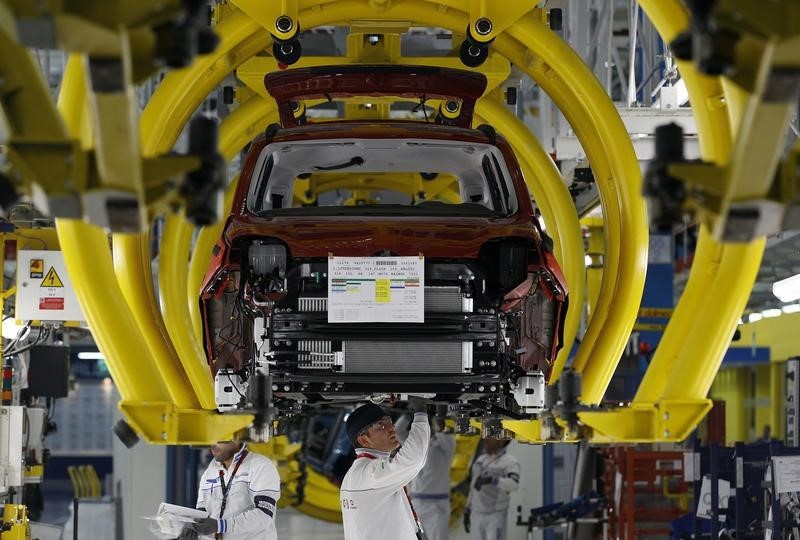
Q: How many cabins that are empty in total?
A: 1